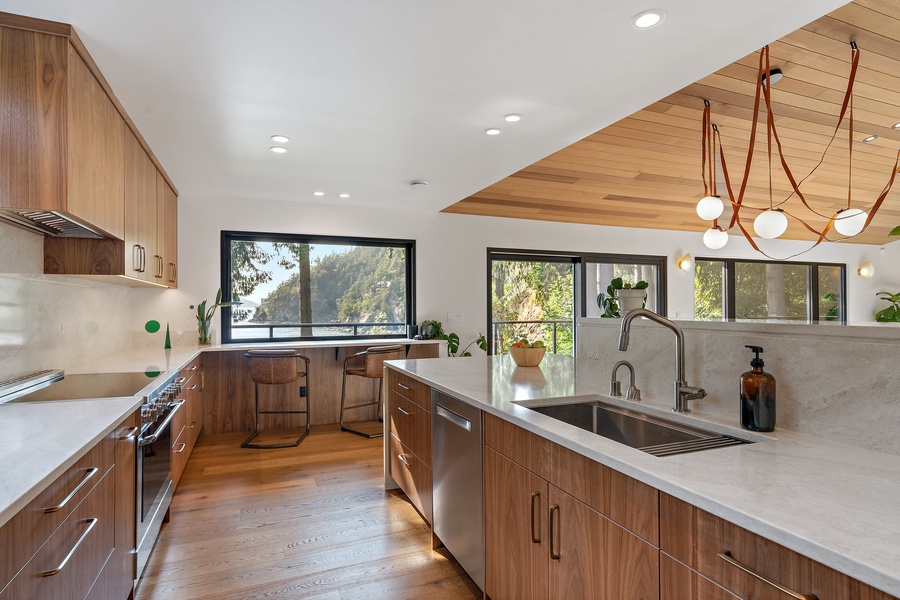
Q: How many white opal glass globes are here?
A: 4